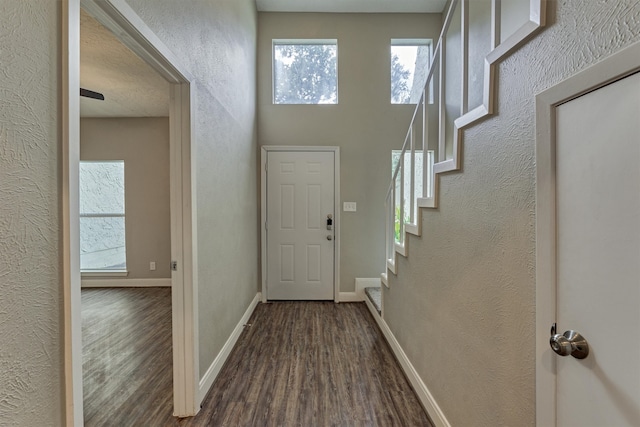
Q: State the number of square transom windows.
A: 2